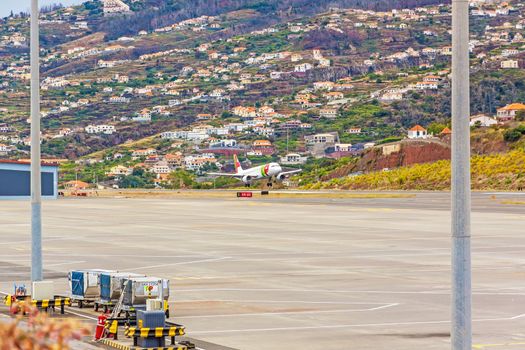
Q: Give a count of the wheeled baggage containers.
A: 3